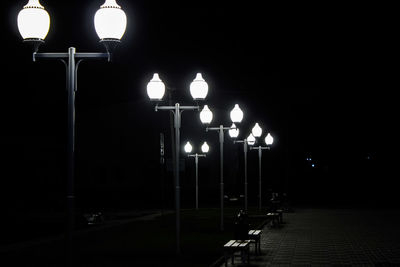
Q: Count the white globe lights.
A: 12